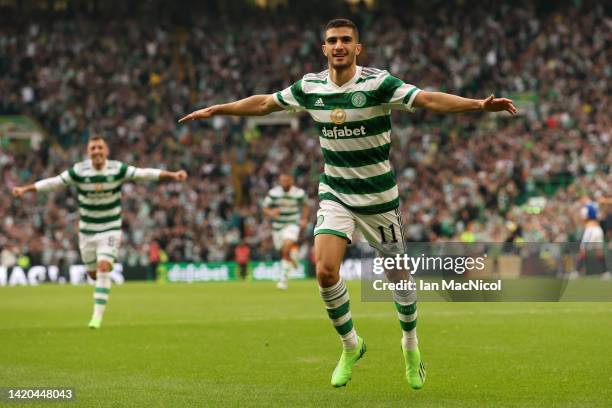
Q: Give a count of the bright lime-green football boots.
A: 3